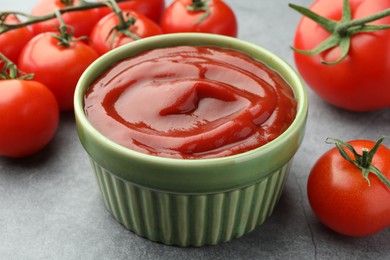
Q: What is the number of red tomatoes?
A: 9